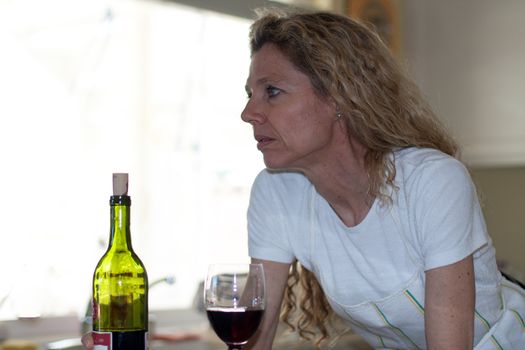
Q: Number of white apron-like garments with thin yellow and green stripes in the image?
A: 1